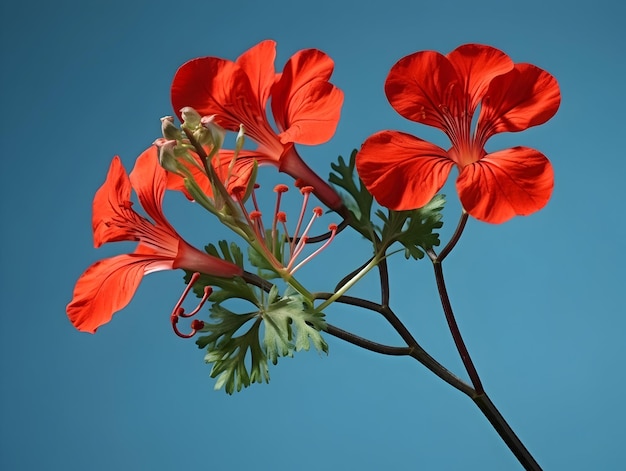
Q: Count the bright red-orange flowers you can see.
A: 3